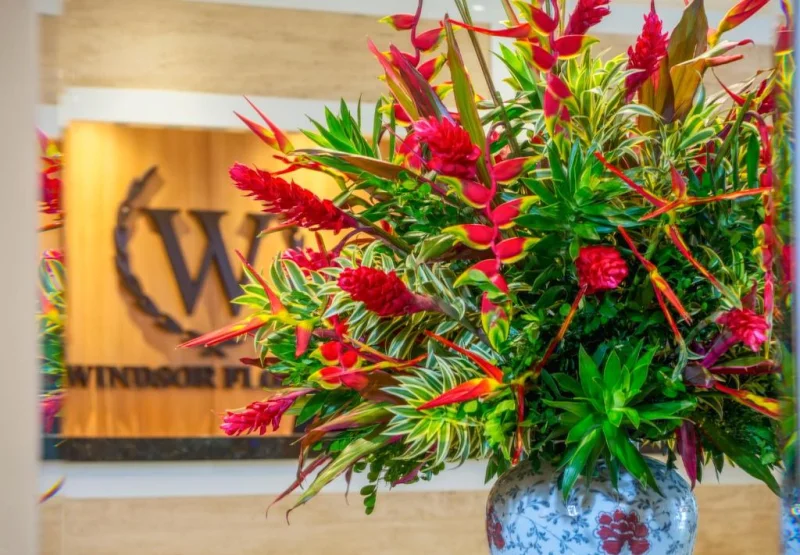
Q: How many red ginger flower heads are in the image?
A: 9